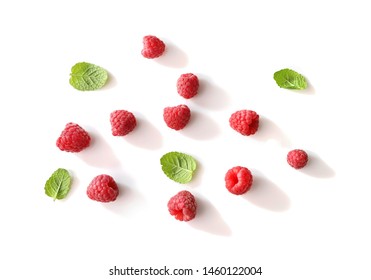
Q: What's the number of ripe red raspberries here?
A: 10